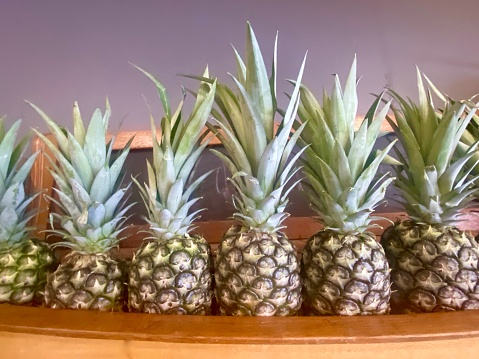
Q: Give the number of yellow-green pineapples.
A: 1